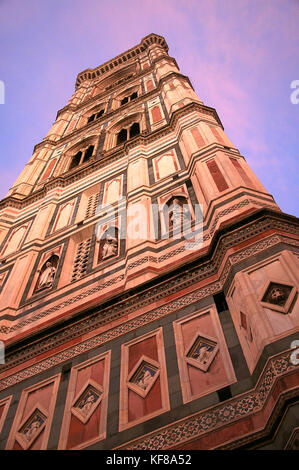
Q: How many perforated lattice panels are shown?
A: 2